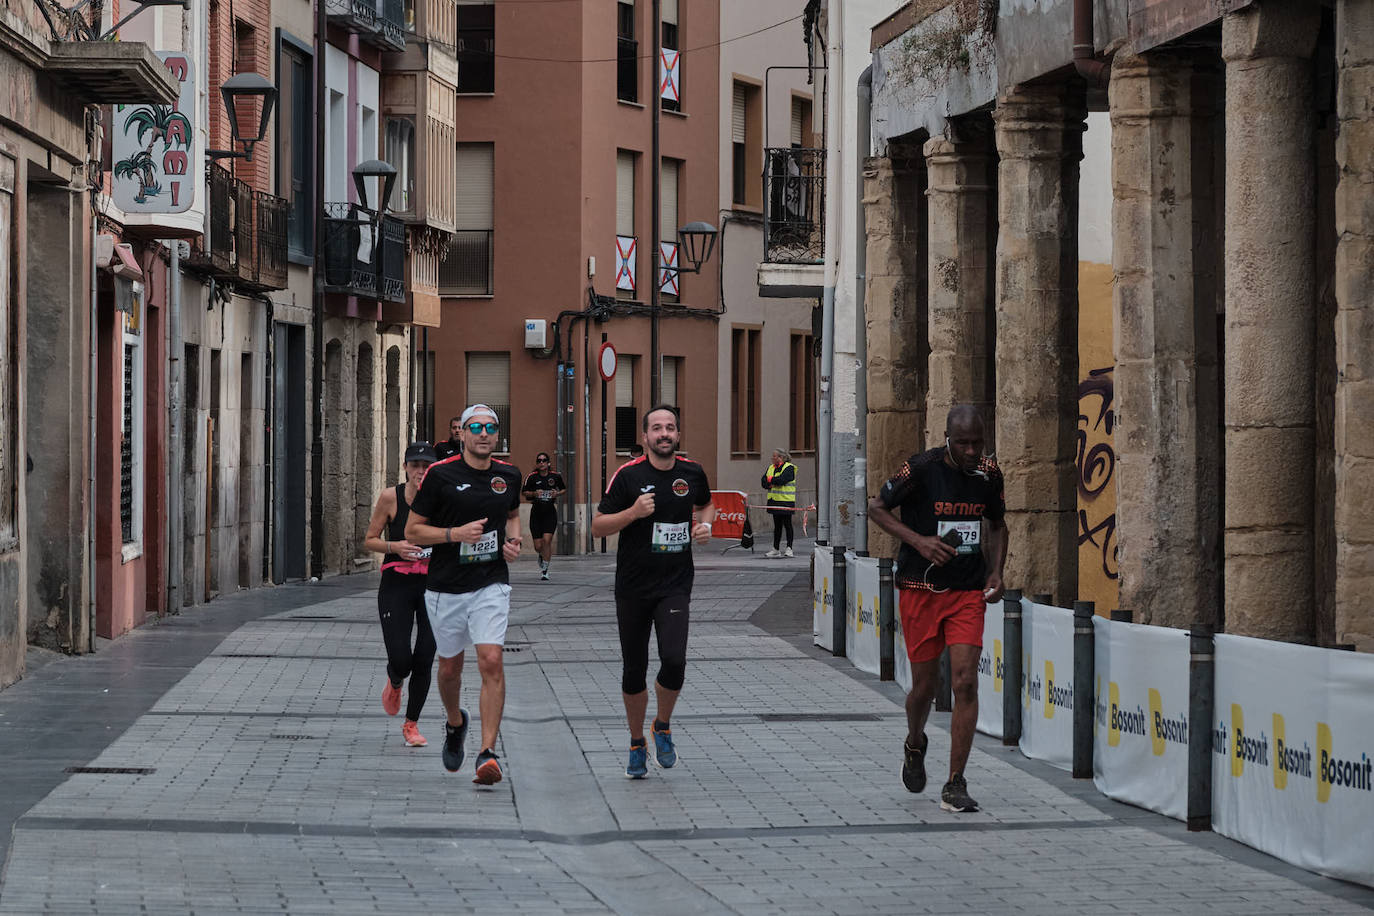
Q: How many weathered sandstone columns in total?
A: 6